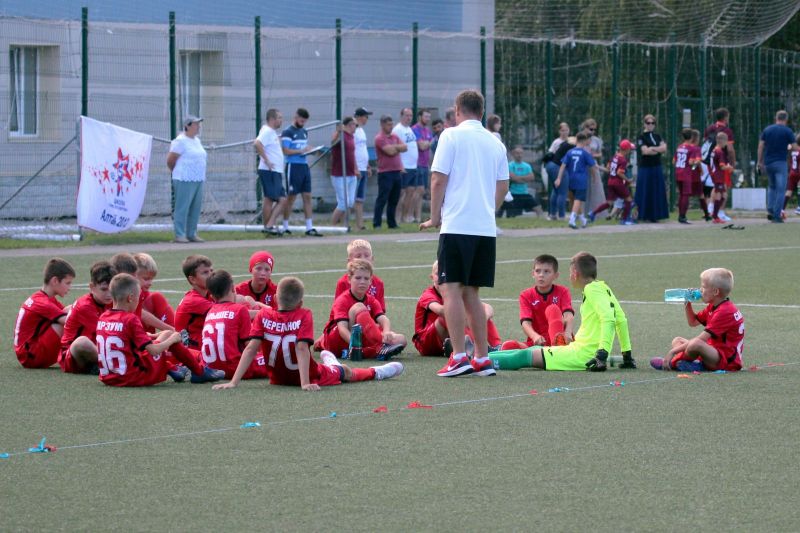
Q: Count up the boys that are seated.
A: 15